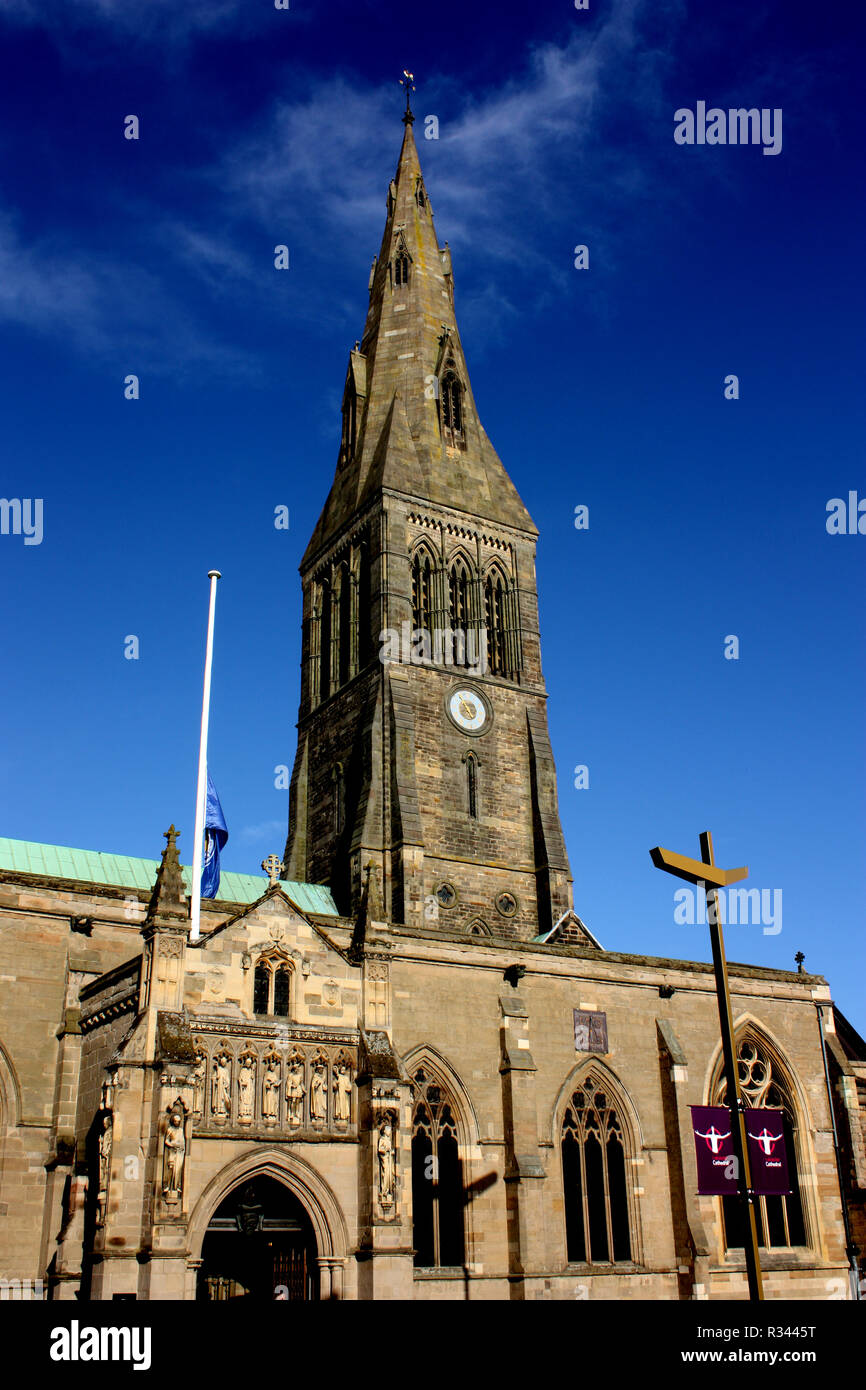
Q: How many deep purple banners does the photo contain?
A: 2